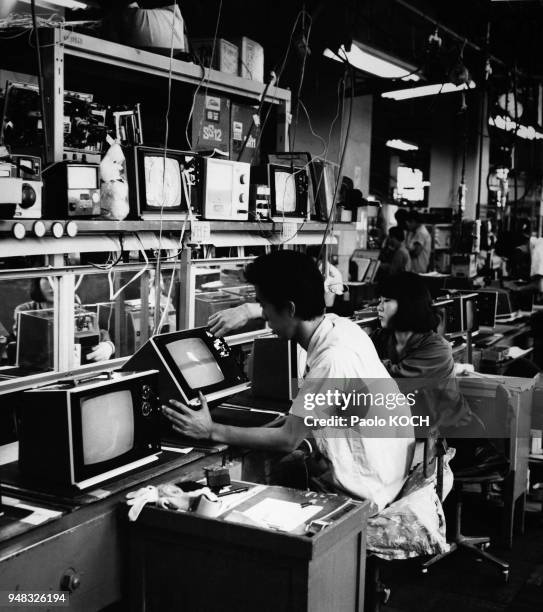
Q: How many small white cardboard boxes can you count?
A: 2